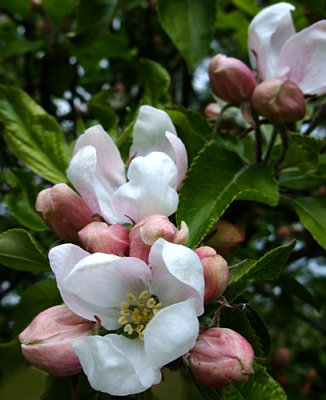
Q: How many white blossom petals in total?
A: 12